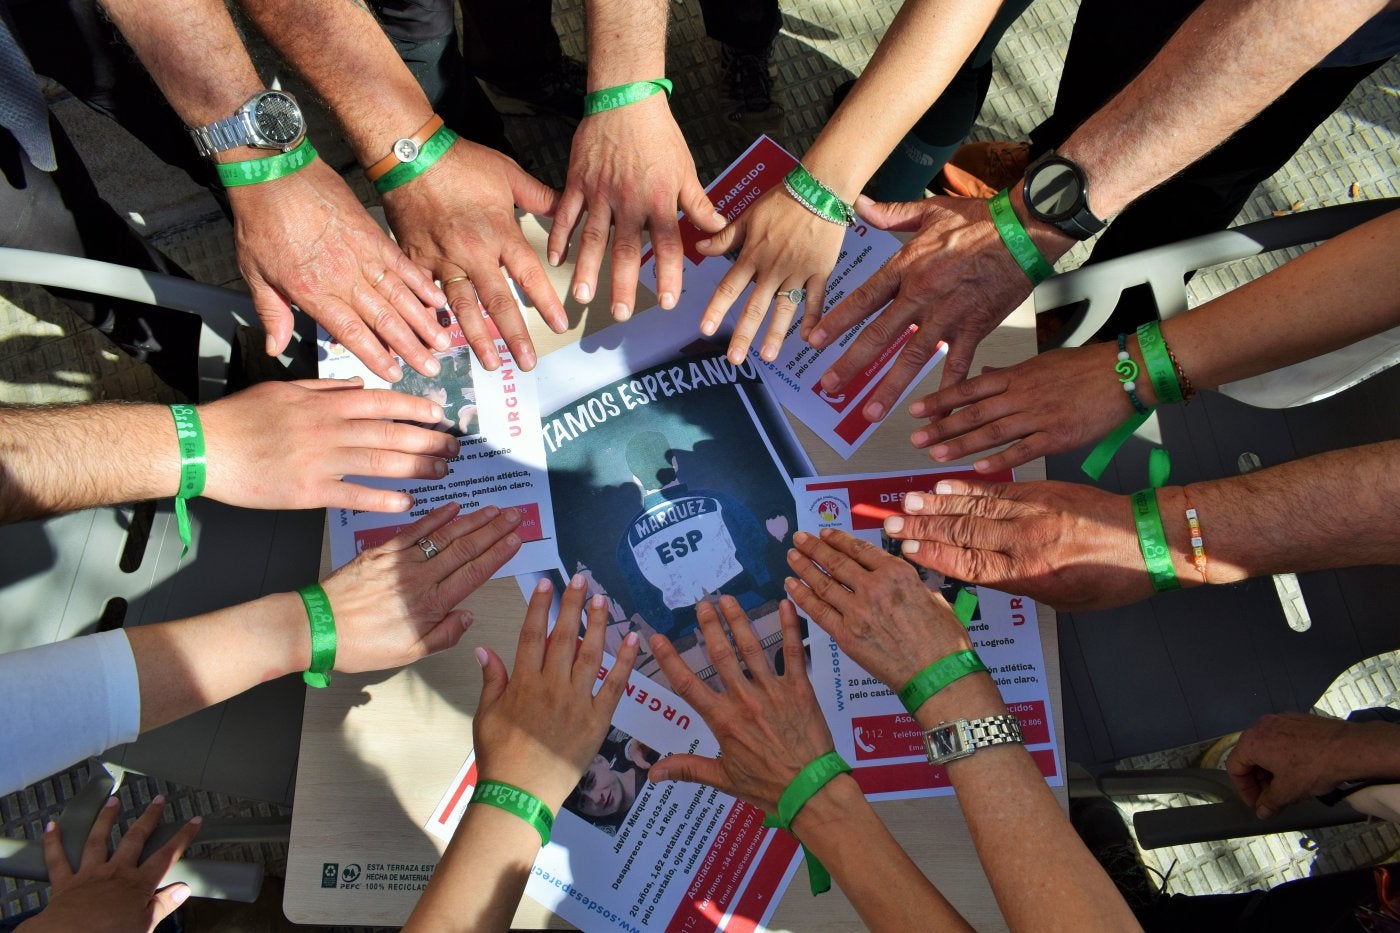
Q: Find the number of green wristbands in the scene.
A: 12